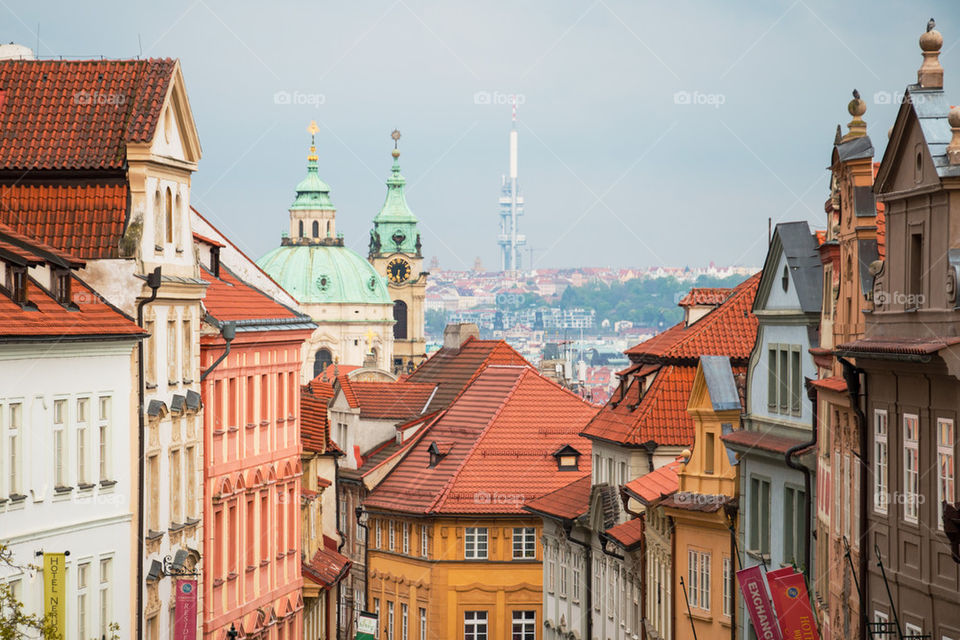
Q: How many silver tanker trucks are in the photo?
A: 0